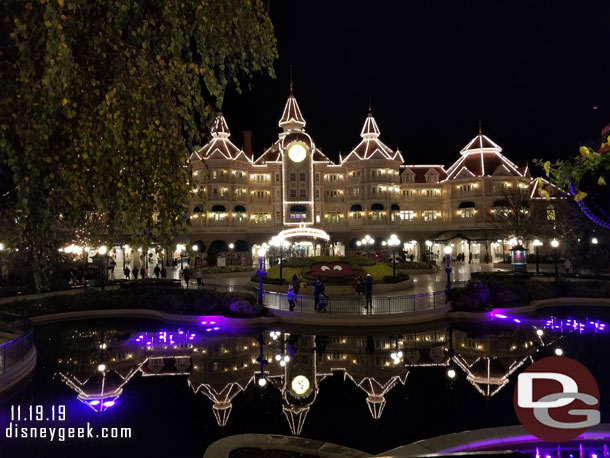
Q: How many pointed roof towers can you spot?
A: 4